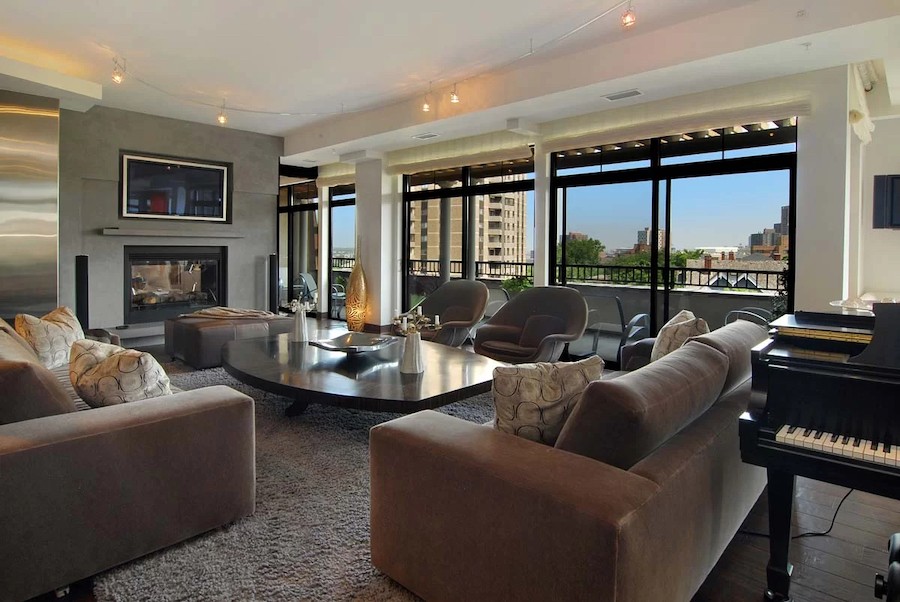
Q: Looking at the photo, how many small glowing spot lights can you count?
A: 5